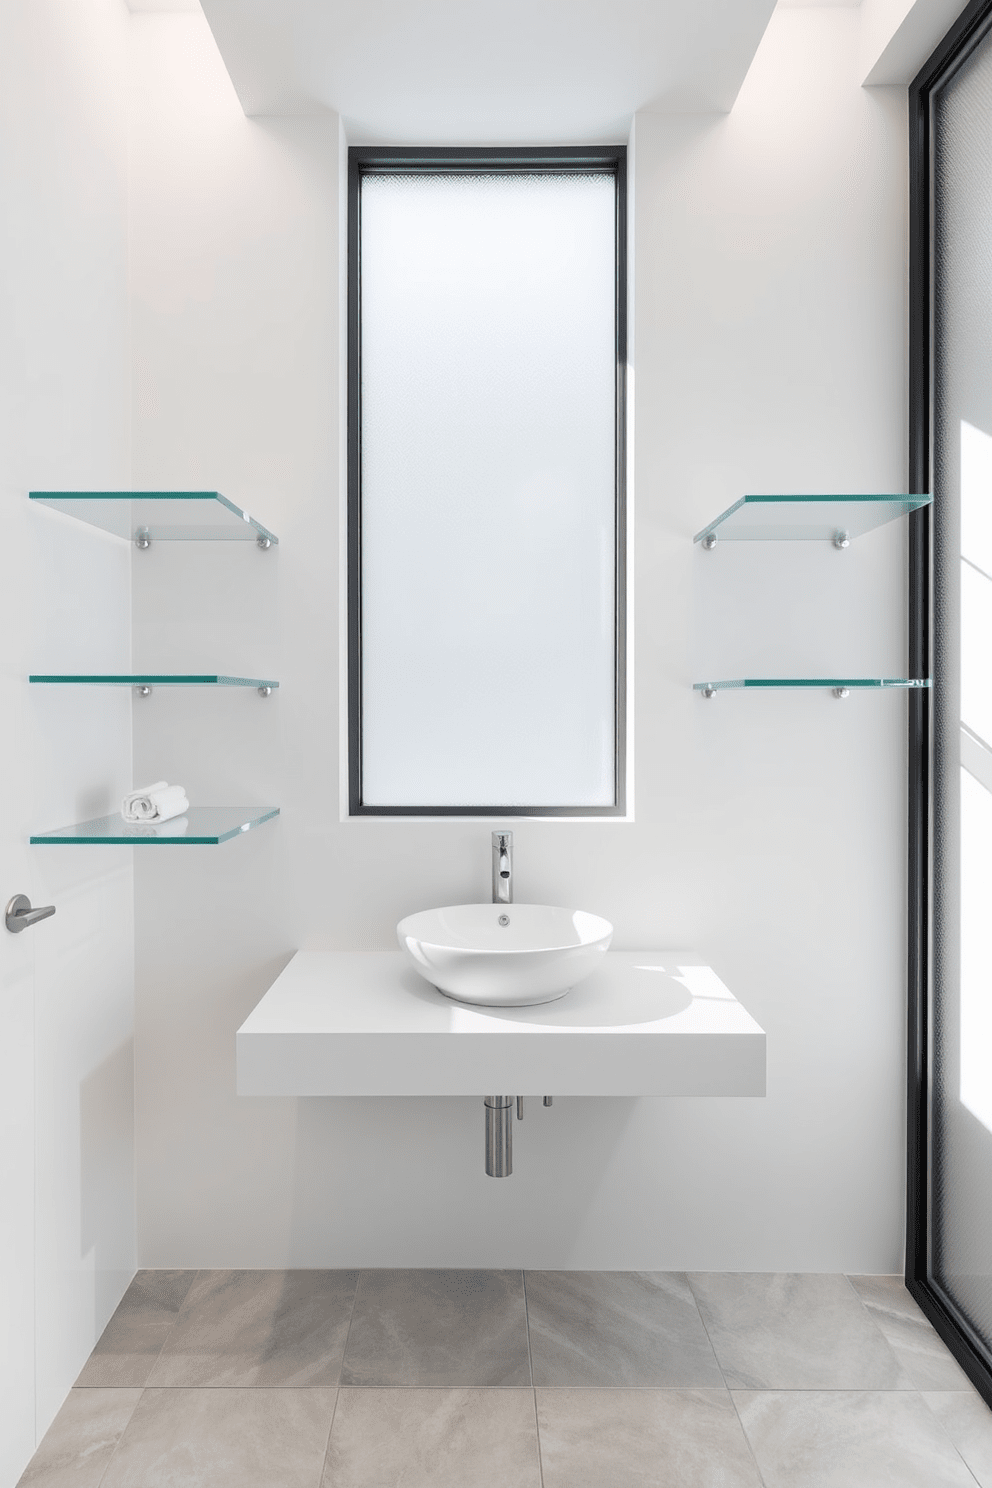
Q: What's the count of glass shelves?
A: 5